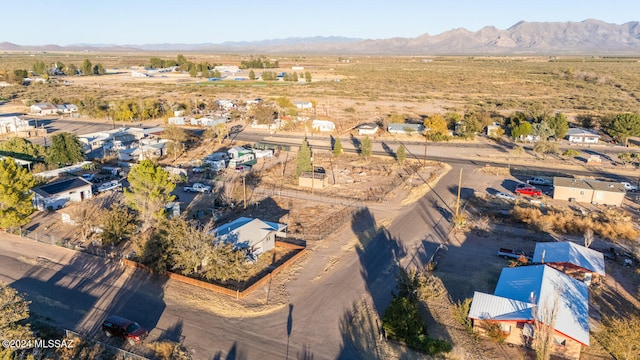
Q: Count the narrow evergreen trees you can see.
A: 4